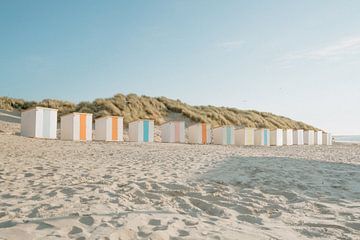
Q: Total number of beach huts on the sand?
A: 15